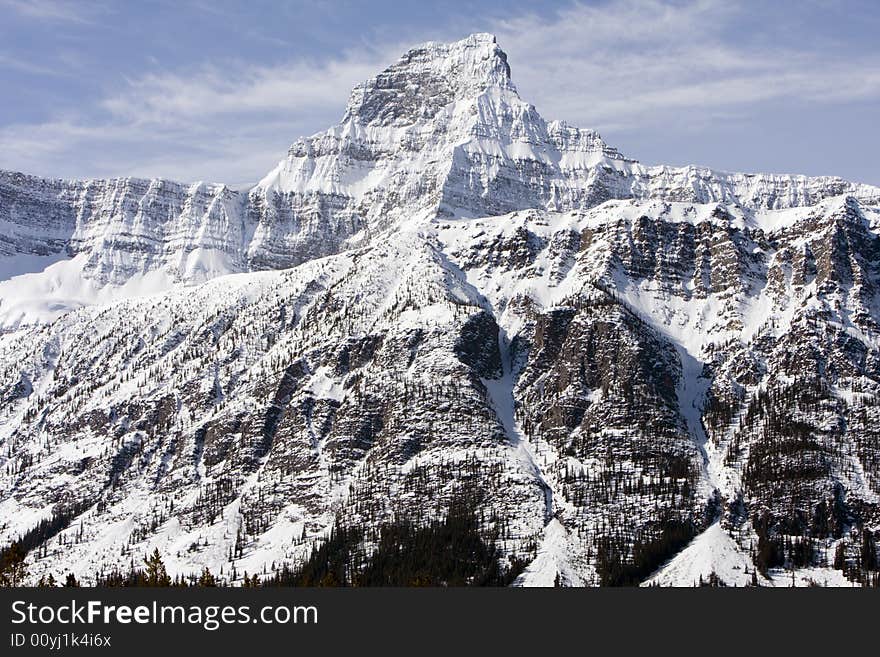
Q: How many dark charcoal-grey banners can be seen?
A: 1